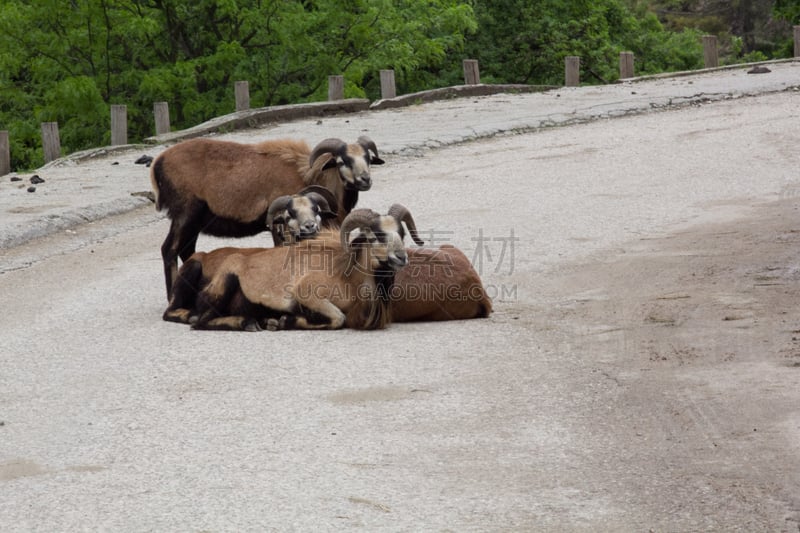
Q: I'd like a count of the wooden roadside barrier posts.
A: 12